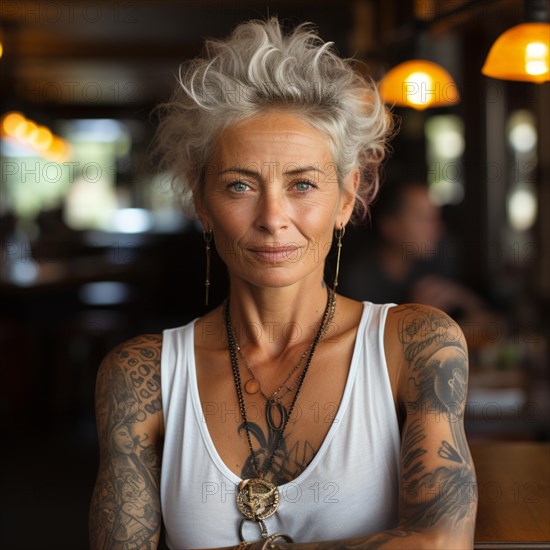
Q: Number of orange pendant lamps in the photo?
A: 2